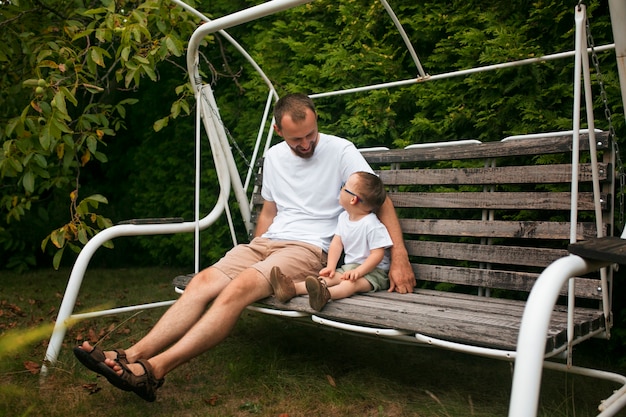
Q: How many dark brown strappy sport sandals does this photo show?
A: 2